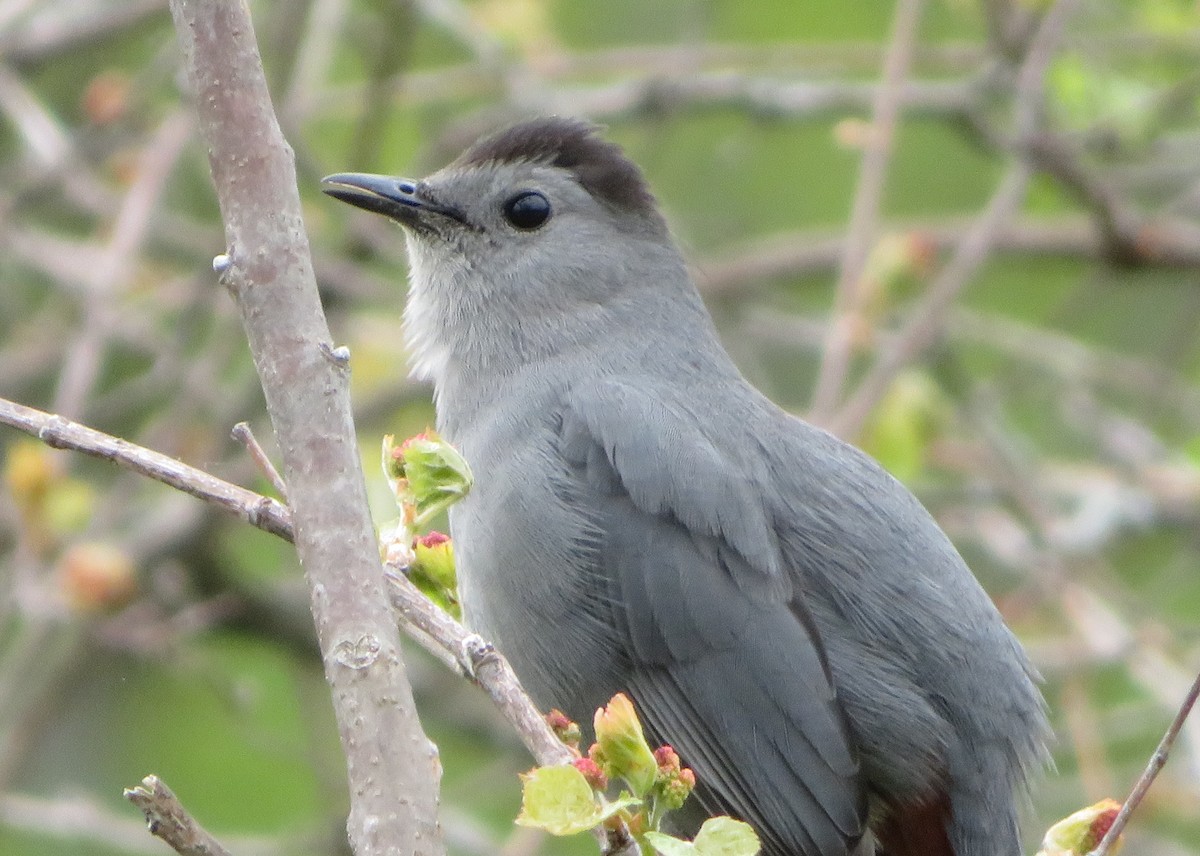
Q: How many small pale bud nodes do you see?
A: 2